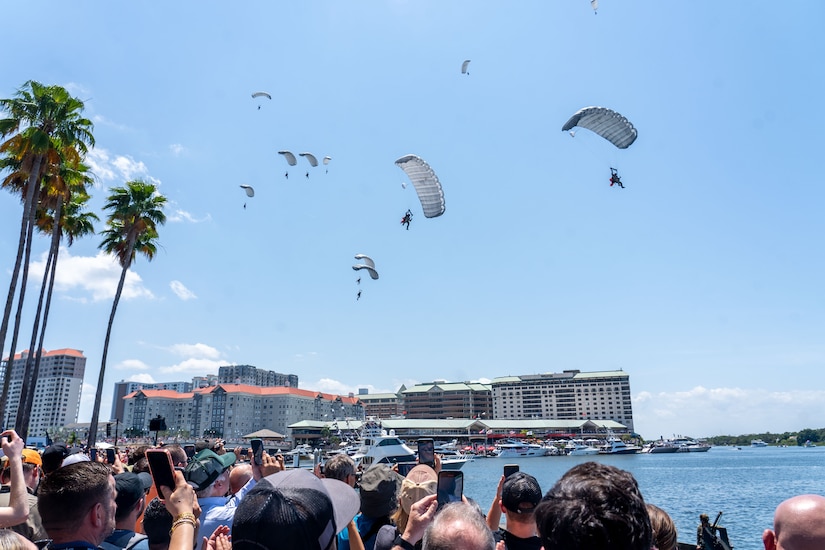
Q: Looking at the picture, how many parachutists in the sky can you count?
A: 11